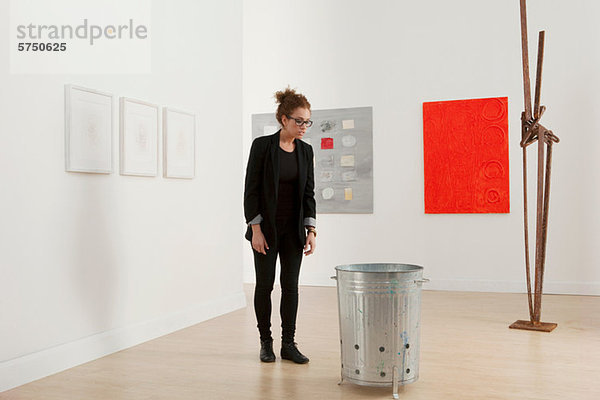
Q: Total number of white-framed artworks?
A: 3